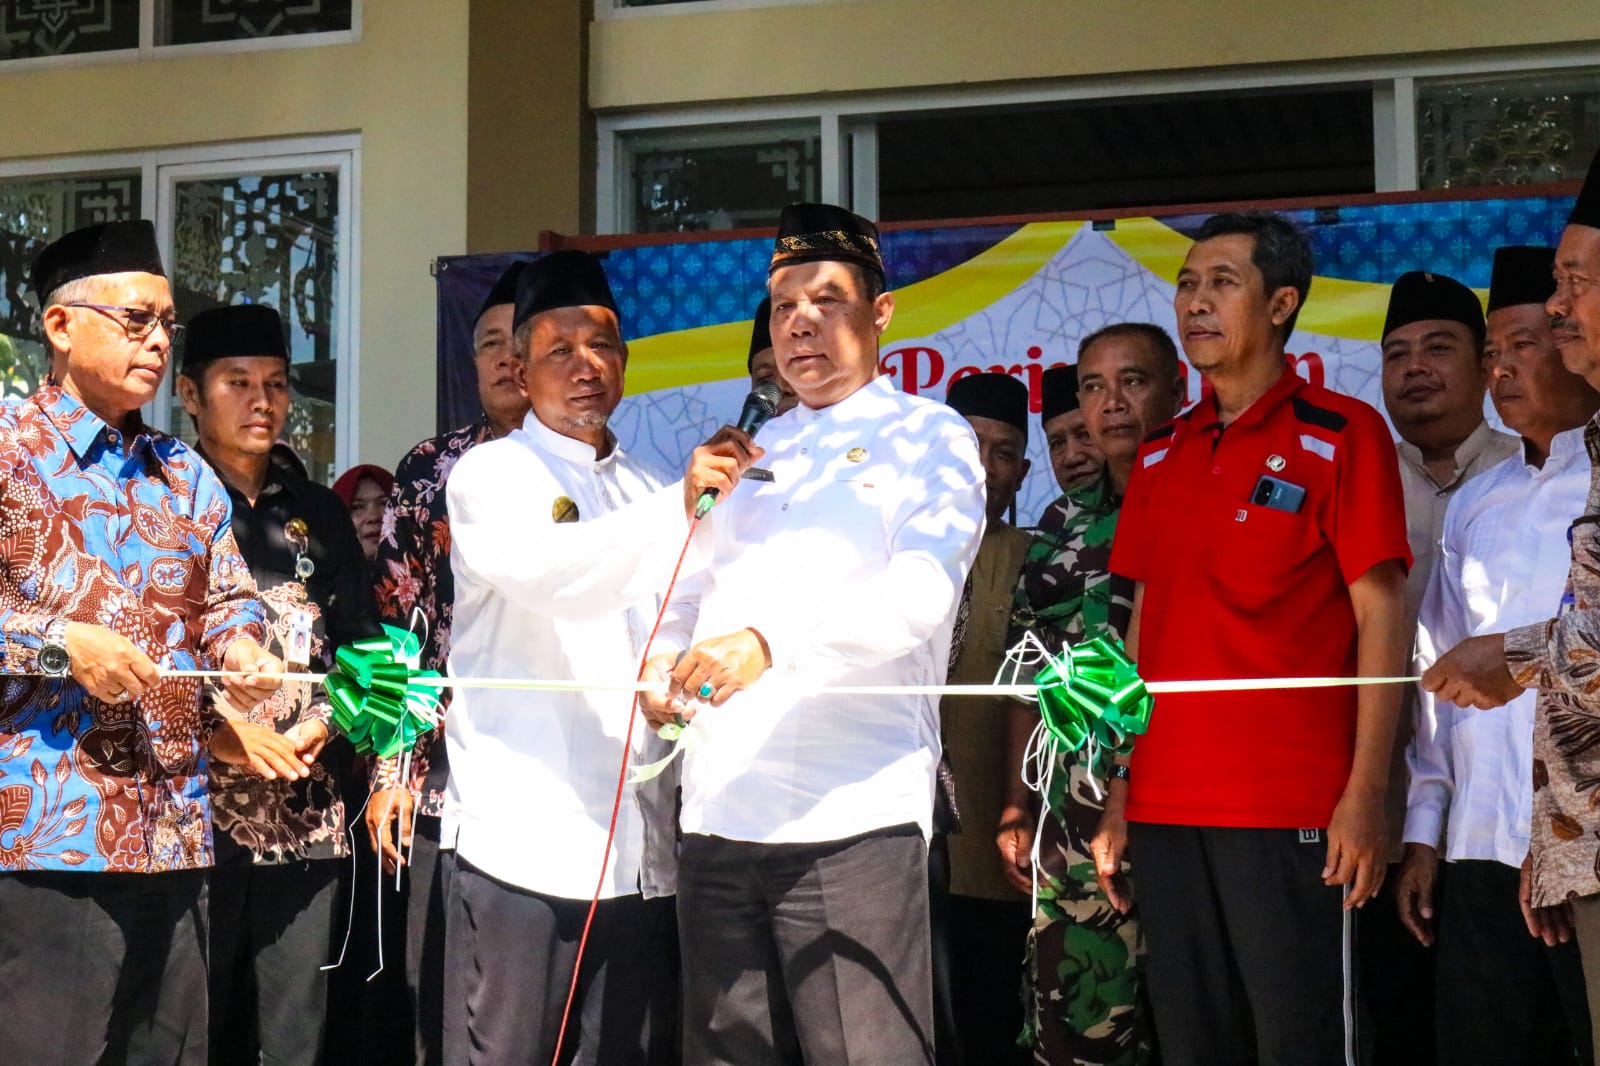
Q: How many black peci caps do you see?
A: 11